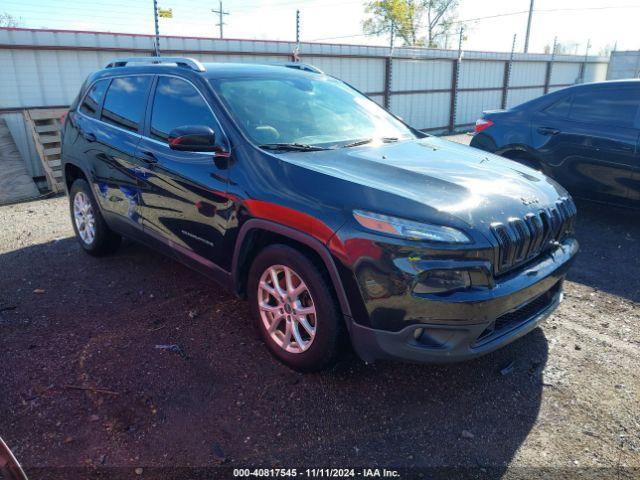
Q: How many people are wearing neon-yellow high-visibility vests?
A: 0